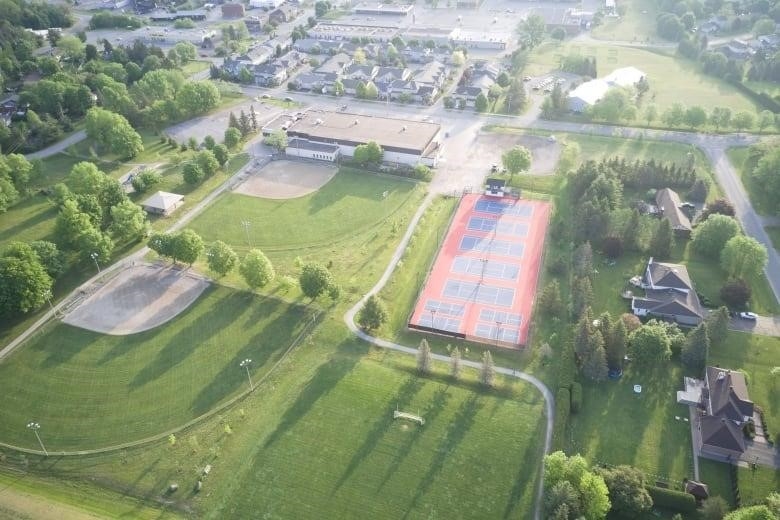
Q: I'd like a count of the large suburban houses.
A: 3